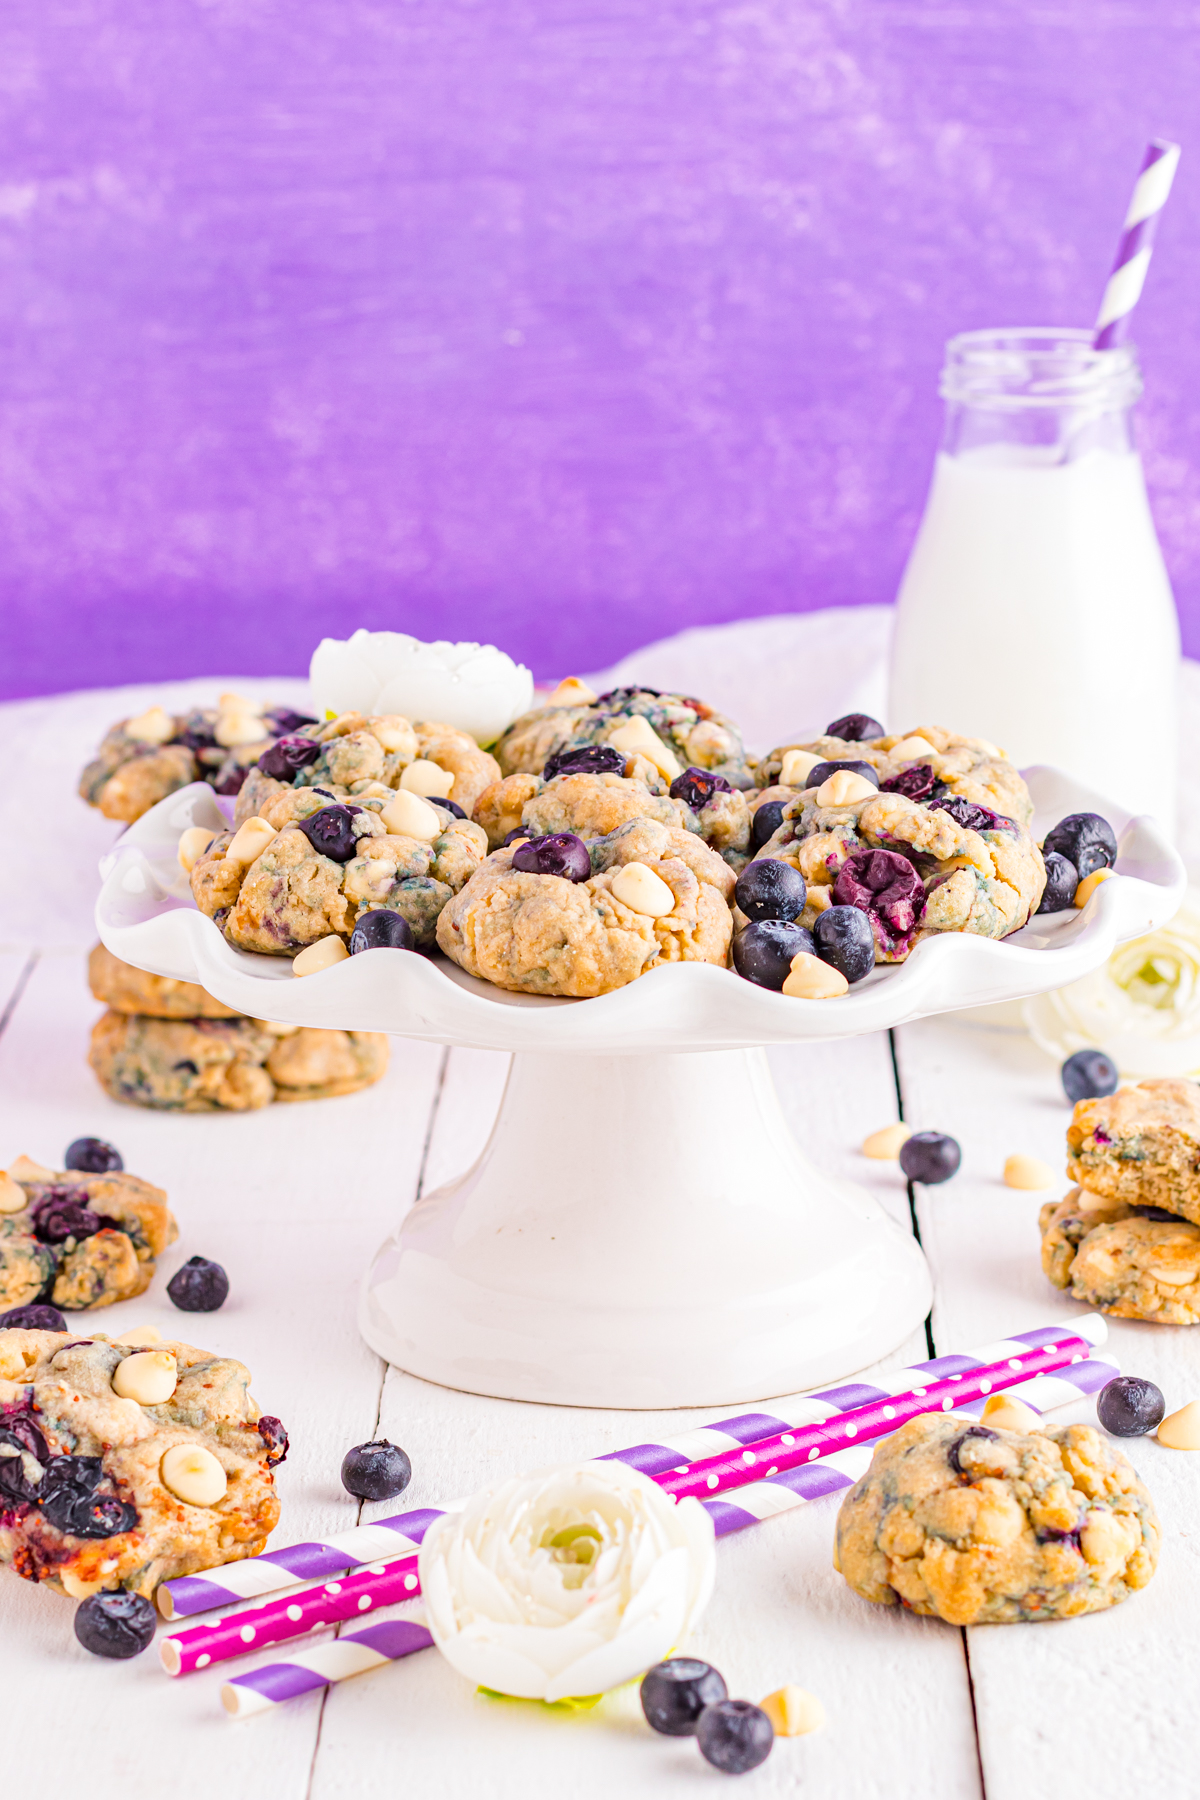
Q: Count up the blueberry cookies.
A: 15